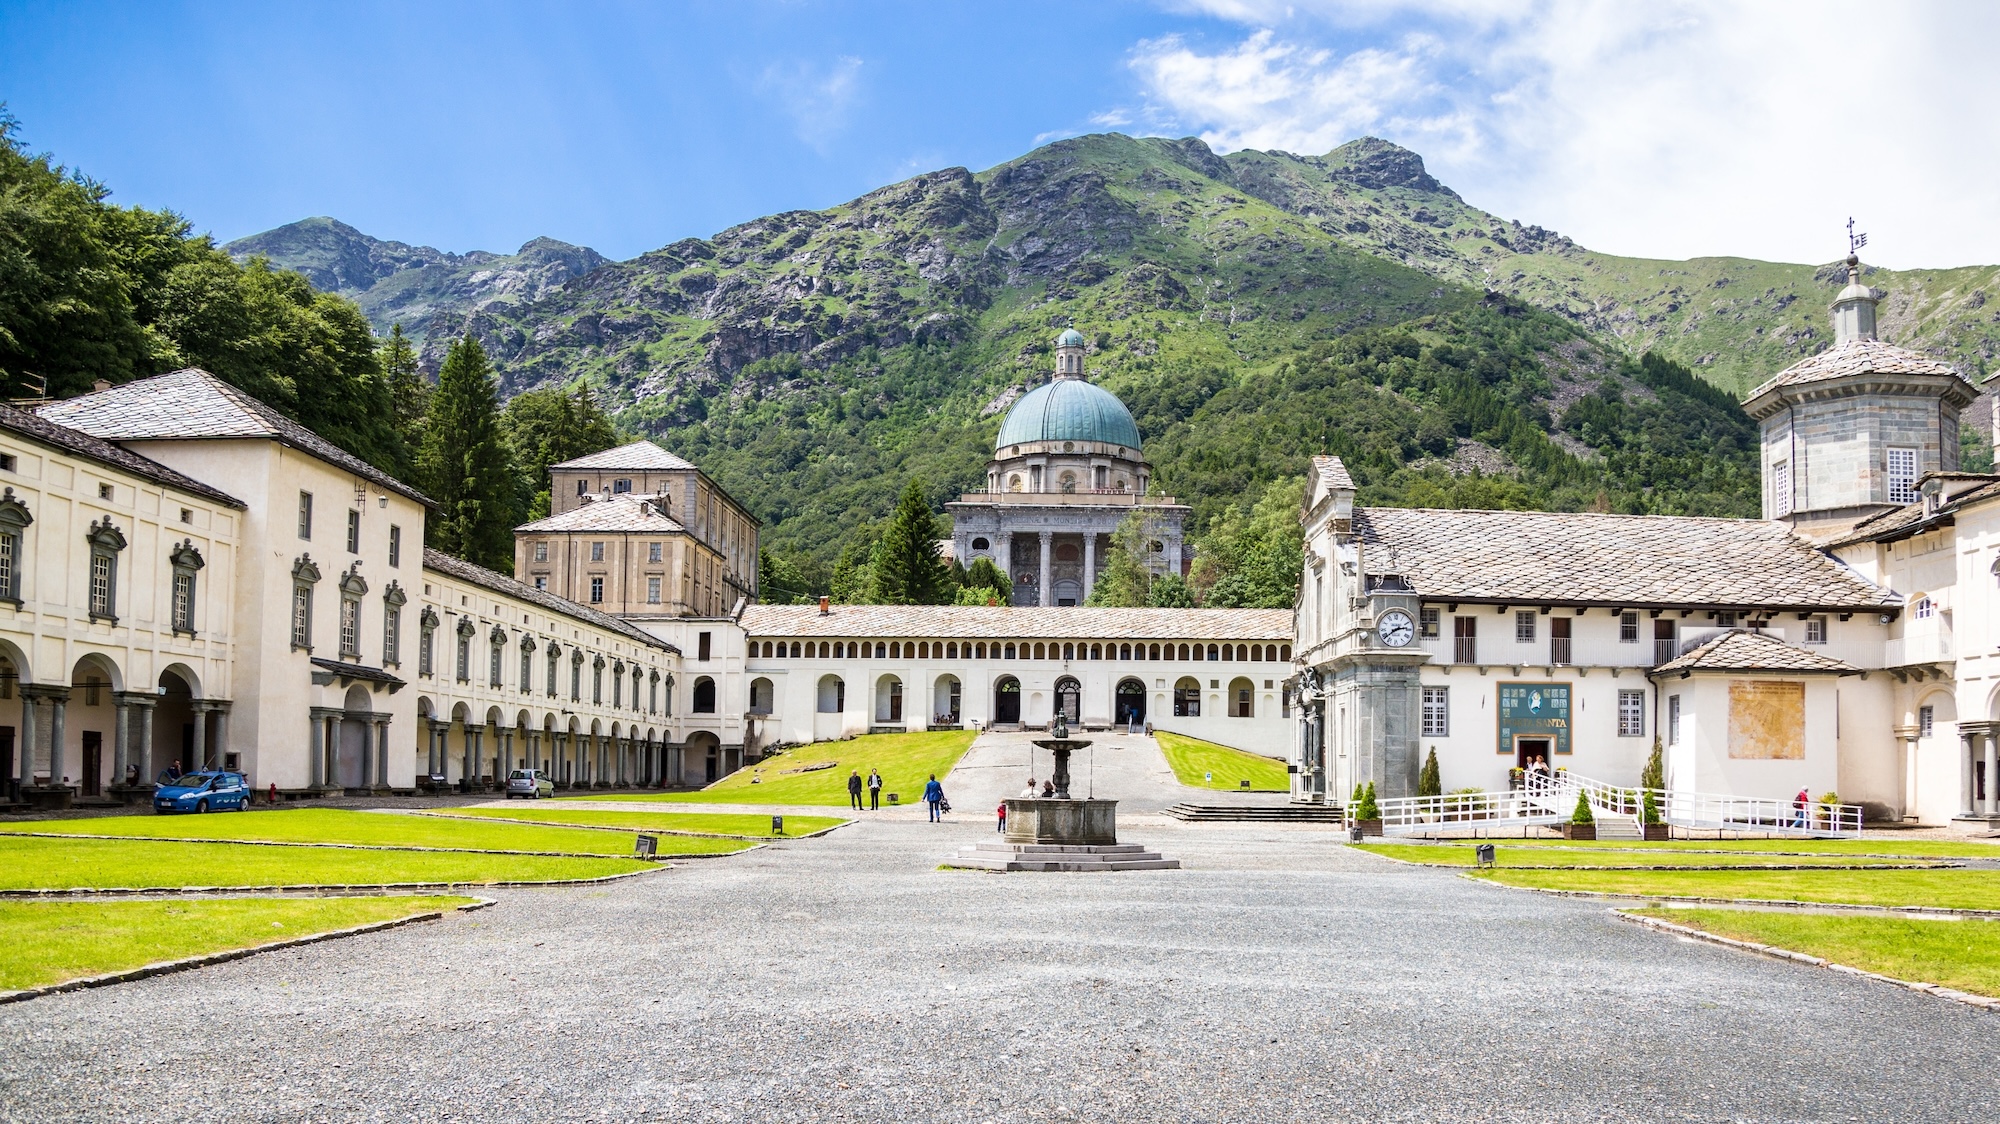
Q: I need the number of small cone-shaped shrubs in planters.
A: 4